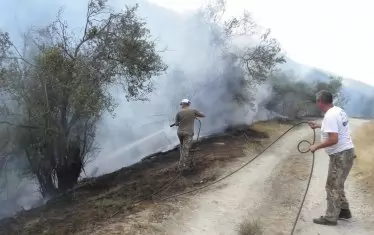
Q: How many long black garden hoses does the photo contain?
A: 1